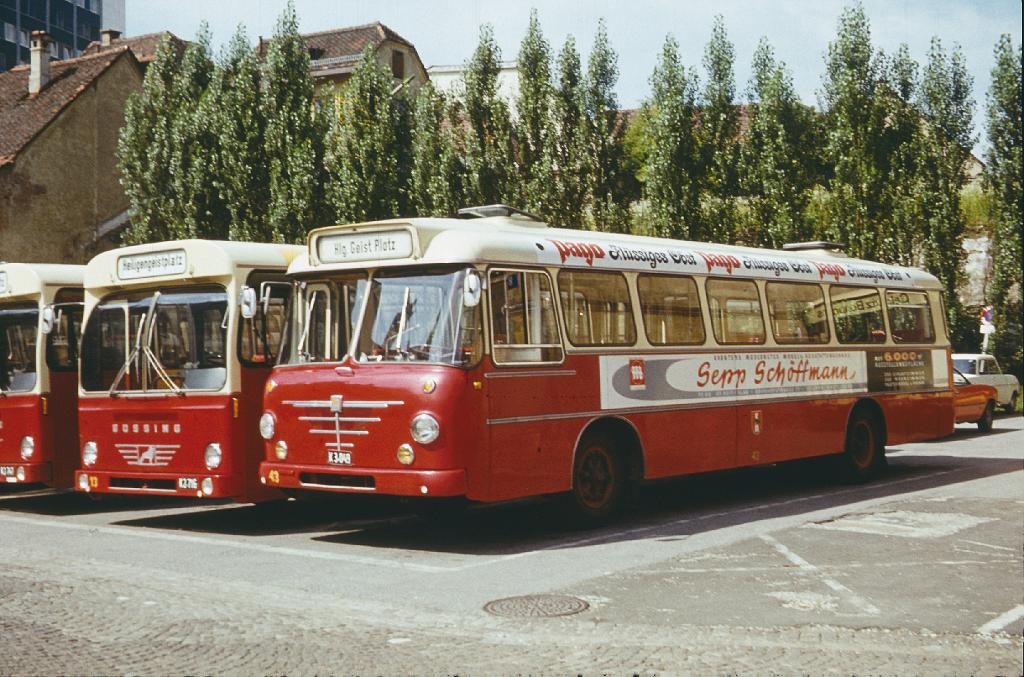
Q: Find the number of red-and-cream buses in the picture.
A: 3